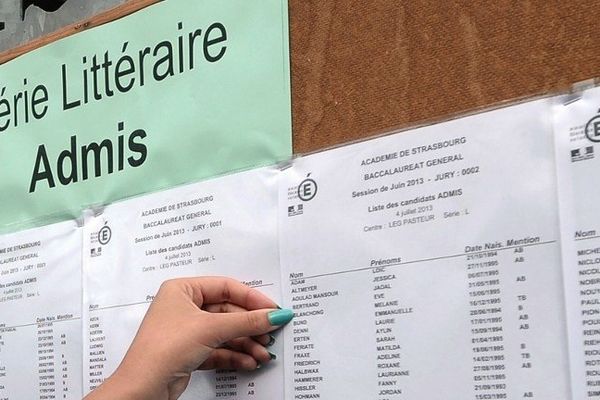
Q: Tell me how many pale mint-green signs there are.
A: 1